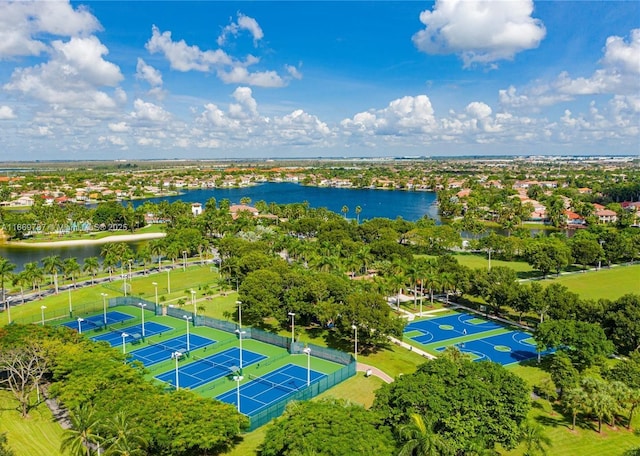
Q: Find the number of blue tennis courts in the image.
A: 5